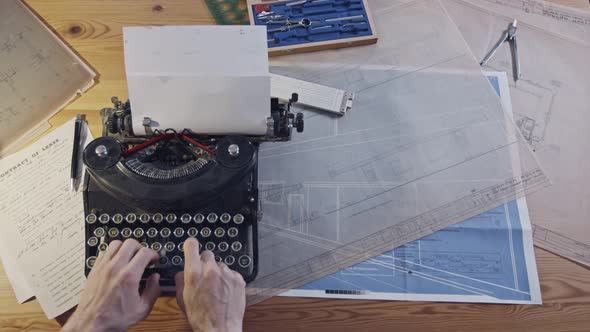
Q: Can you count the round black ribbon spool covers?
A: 2